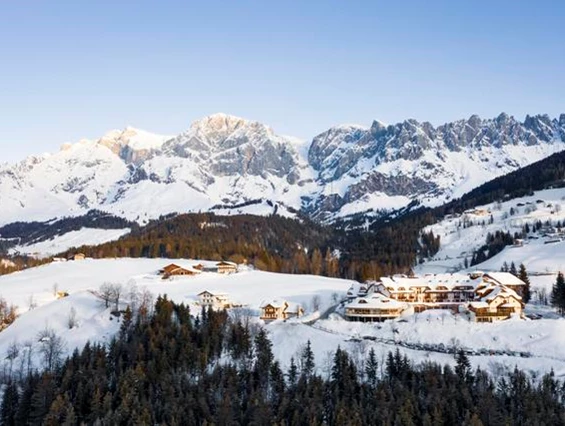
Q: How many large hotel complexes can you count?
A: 1